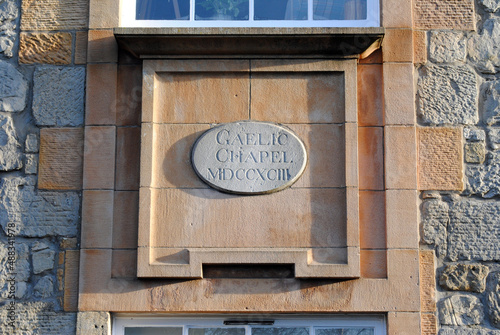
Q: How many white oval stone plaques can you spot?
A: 1